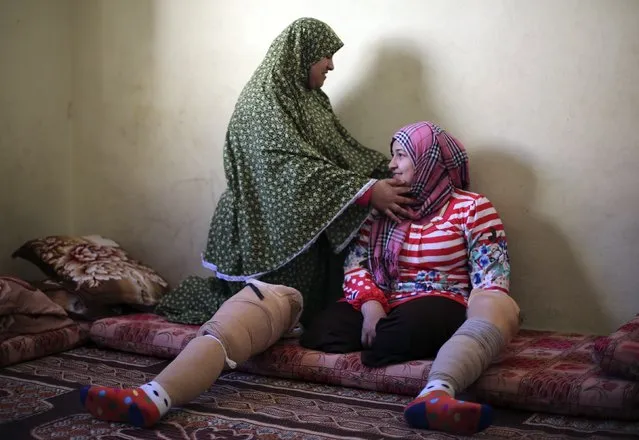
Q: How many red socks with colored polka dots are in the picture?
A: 2